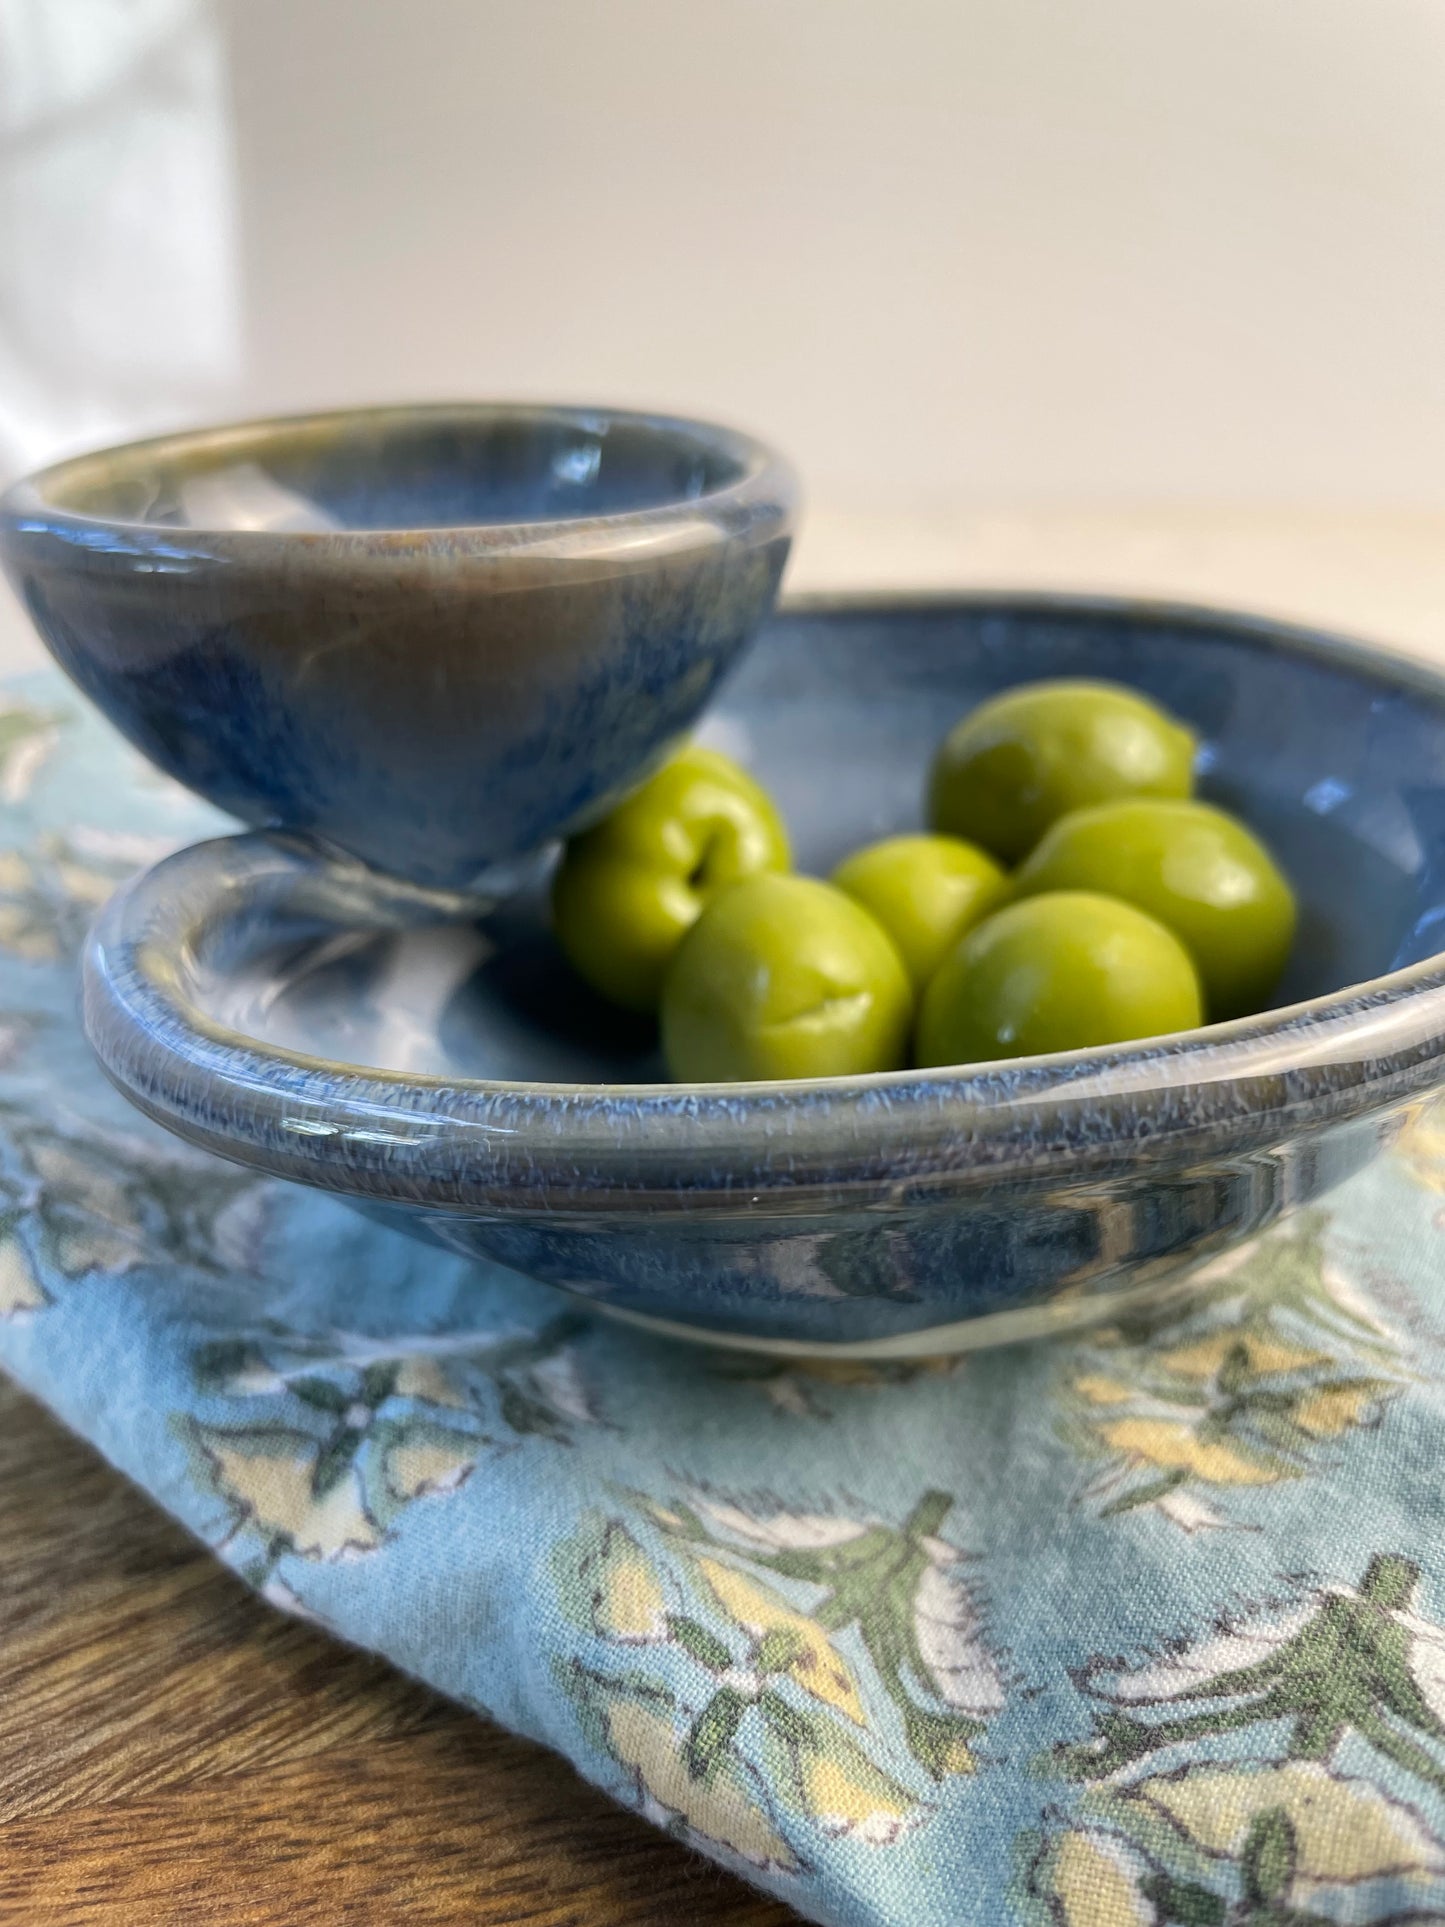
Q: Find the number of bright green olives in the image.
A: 6